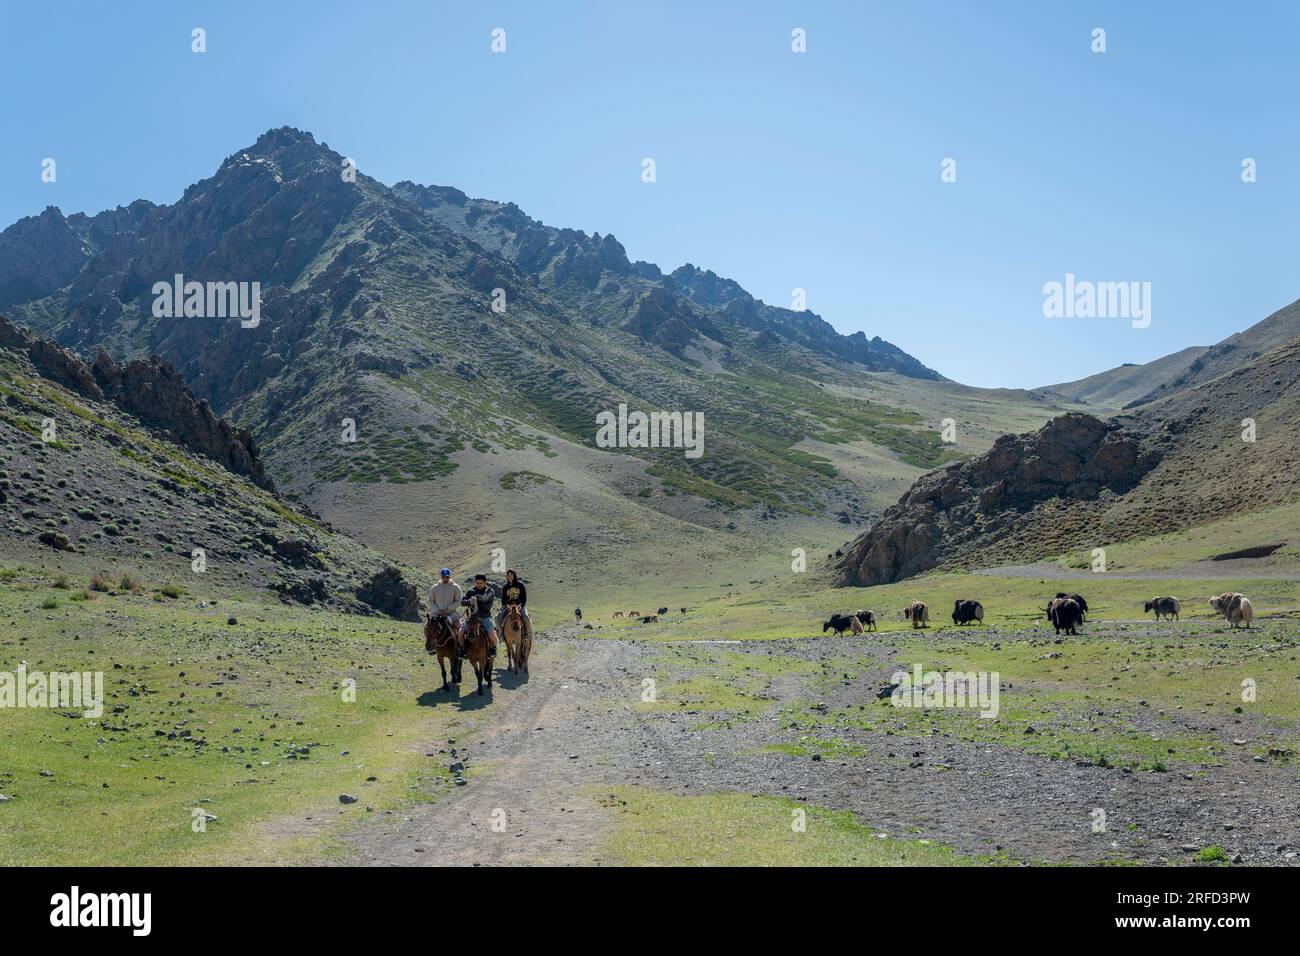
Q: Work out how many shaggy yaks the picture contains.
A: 8